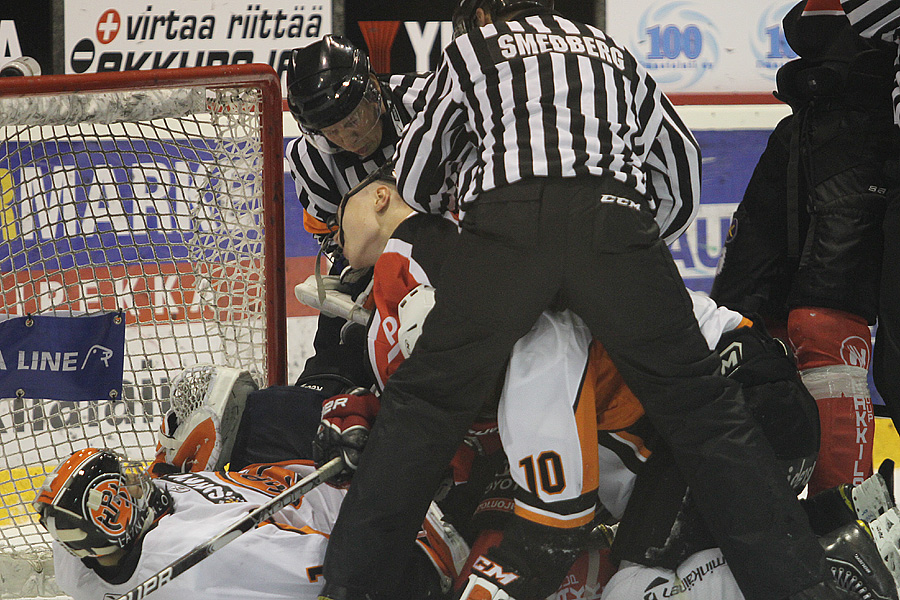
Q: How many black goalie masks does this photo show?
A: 1